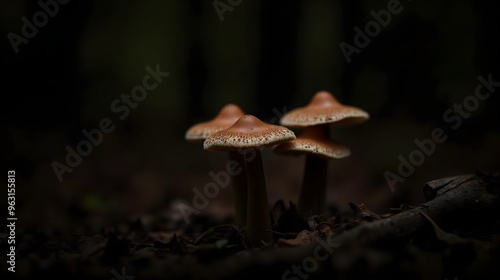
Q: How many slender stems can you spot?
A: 3